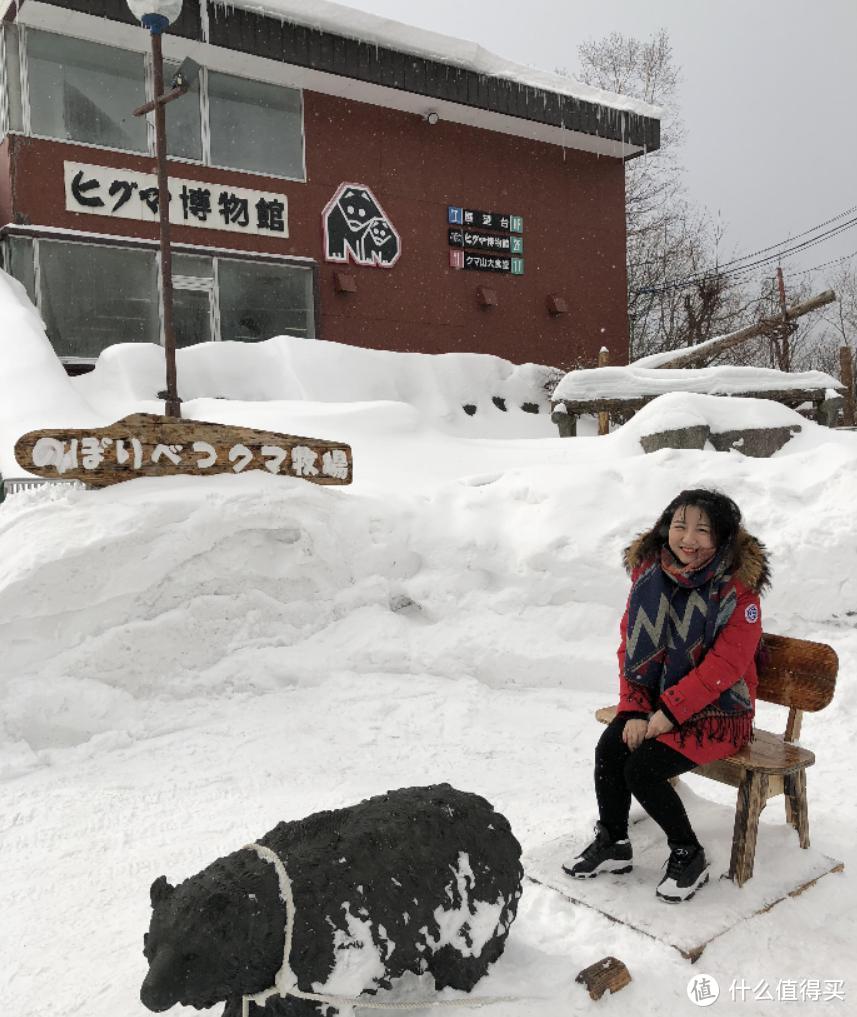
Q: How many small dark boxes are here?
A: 3